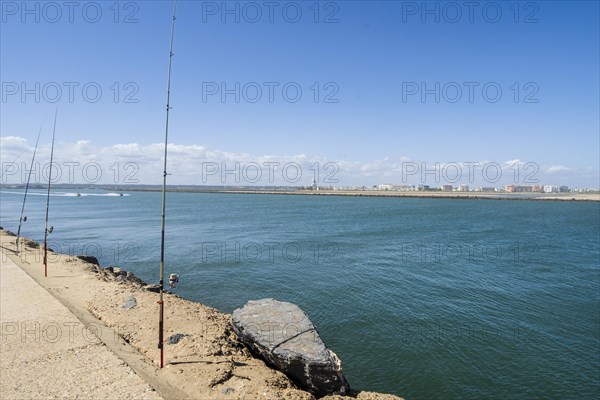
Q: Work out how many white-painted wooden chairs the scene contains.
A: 0